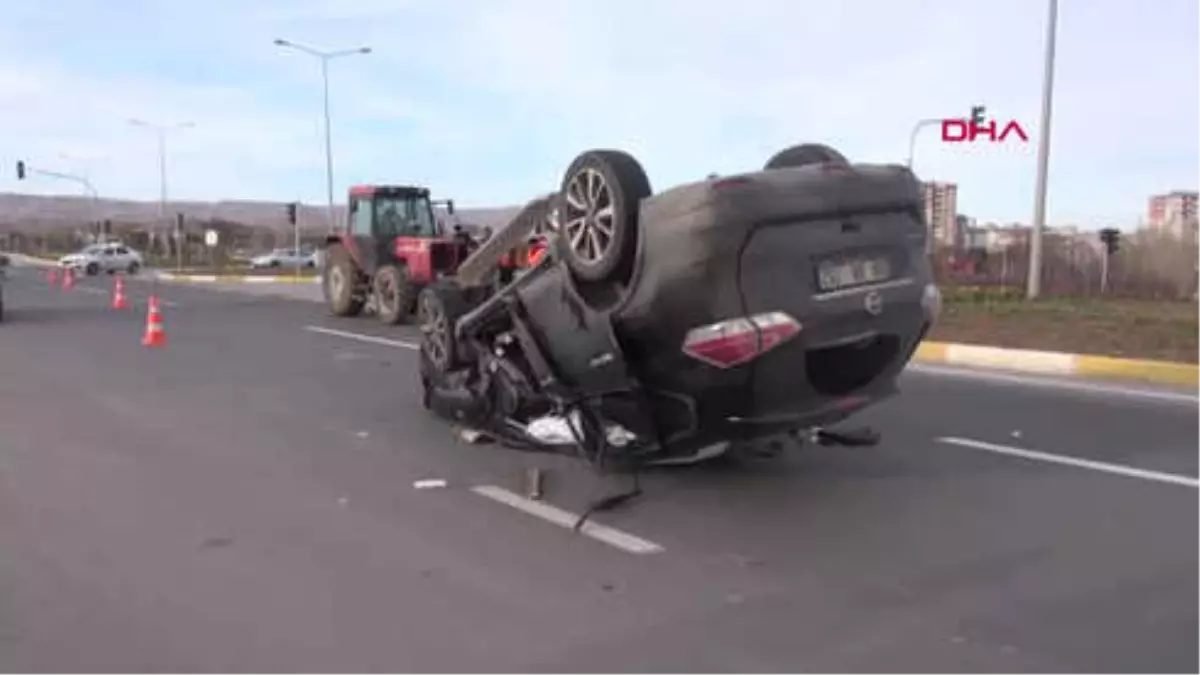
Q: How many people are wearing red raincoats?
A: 0